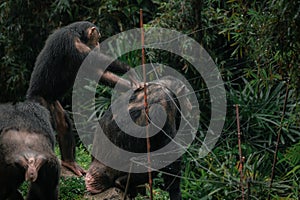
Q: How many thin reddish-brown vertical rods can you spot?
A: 3